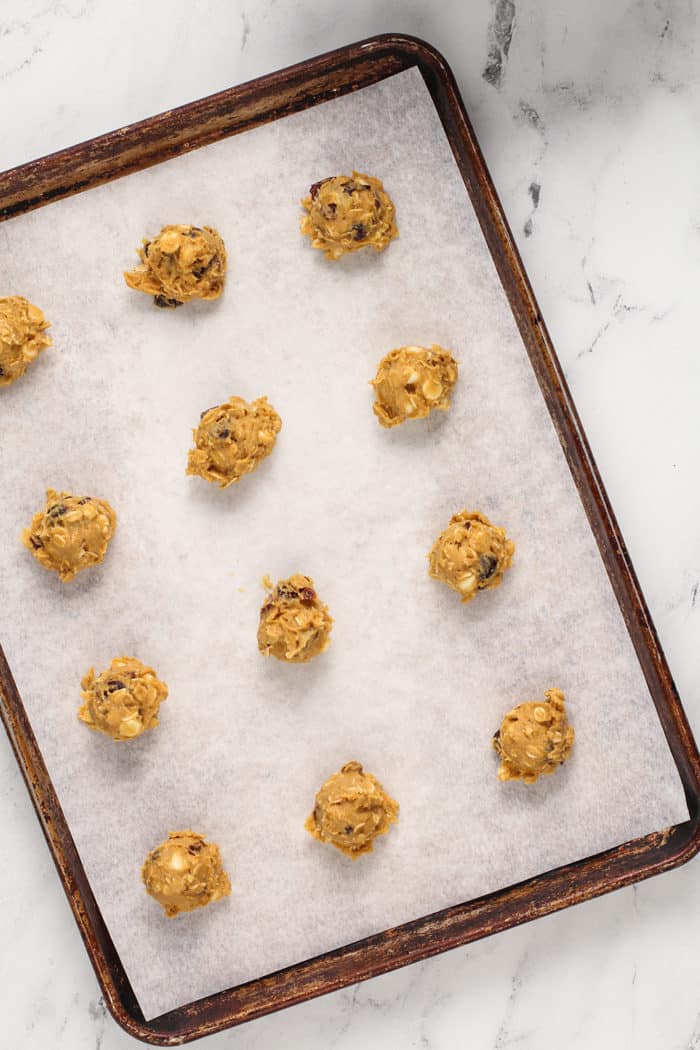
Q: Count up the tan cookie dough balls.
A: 12